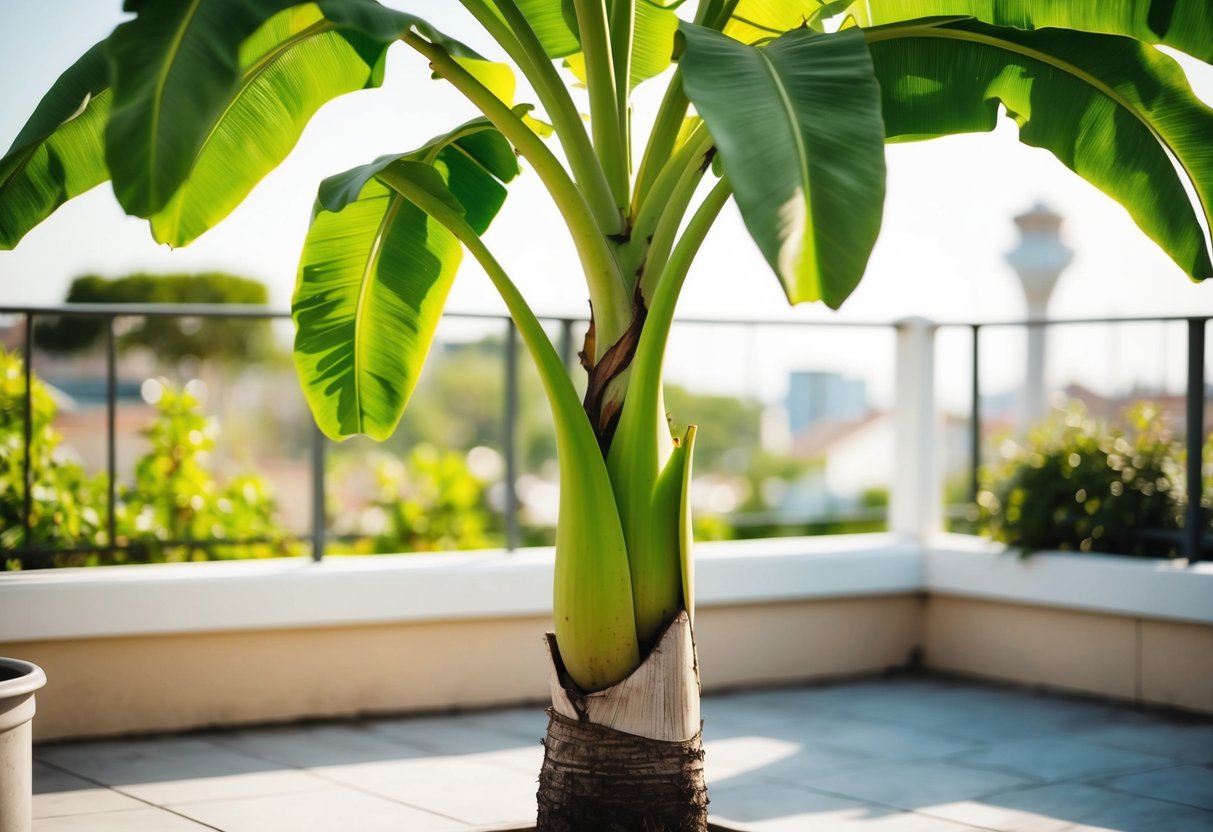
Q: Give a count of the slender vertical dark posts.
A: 7